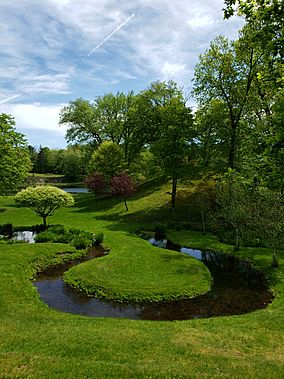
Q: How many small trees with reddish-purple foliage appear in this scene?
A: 2